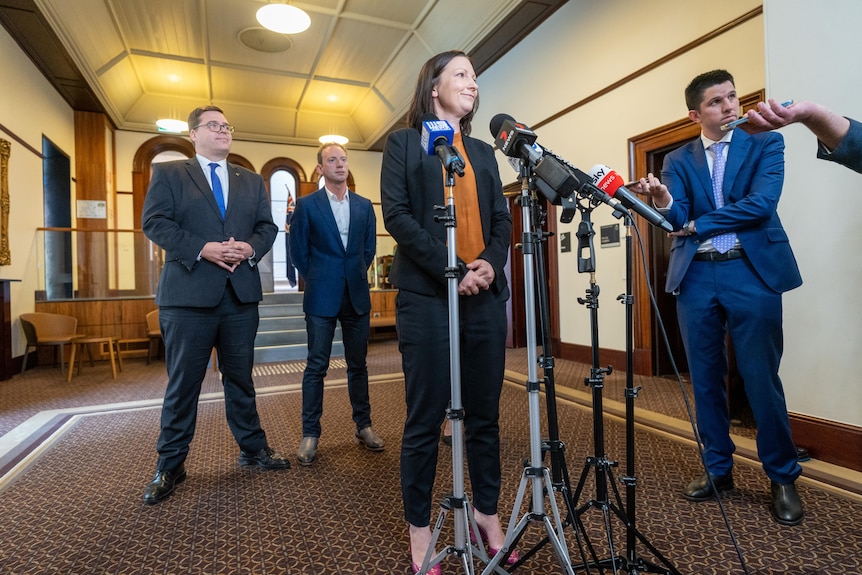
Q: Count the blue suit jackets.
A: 2